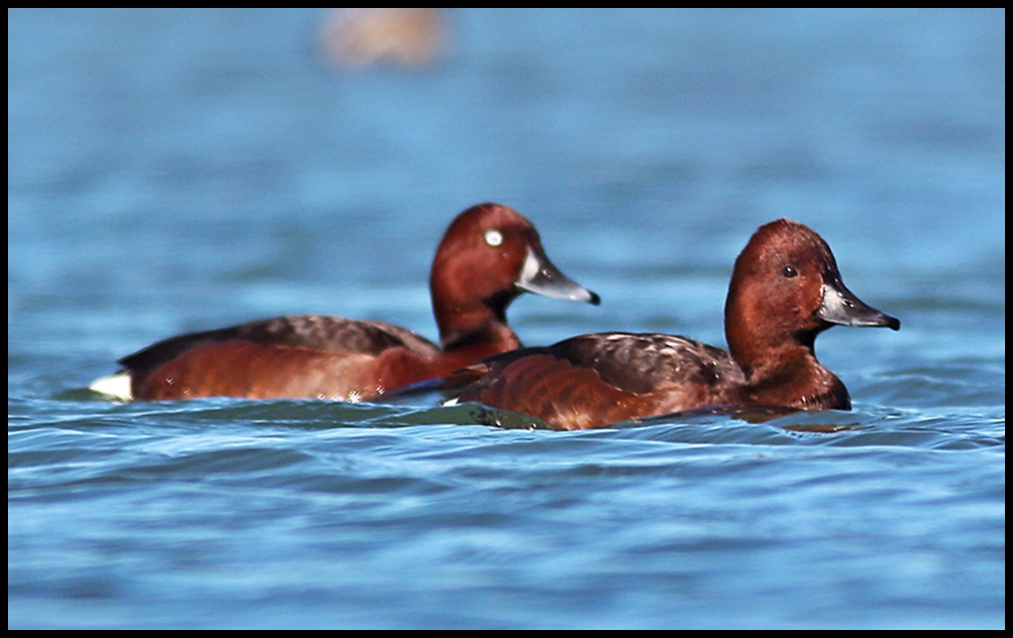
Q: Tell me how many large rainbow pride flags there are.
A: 0